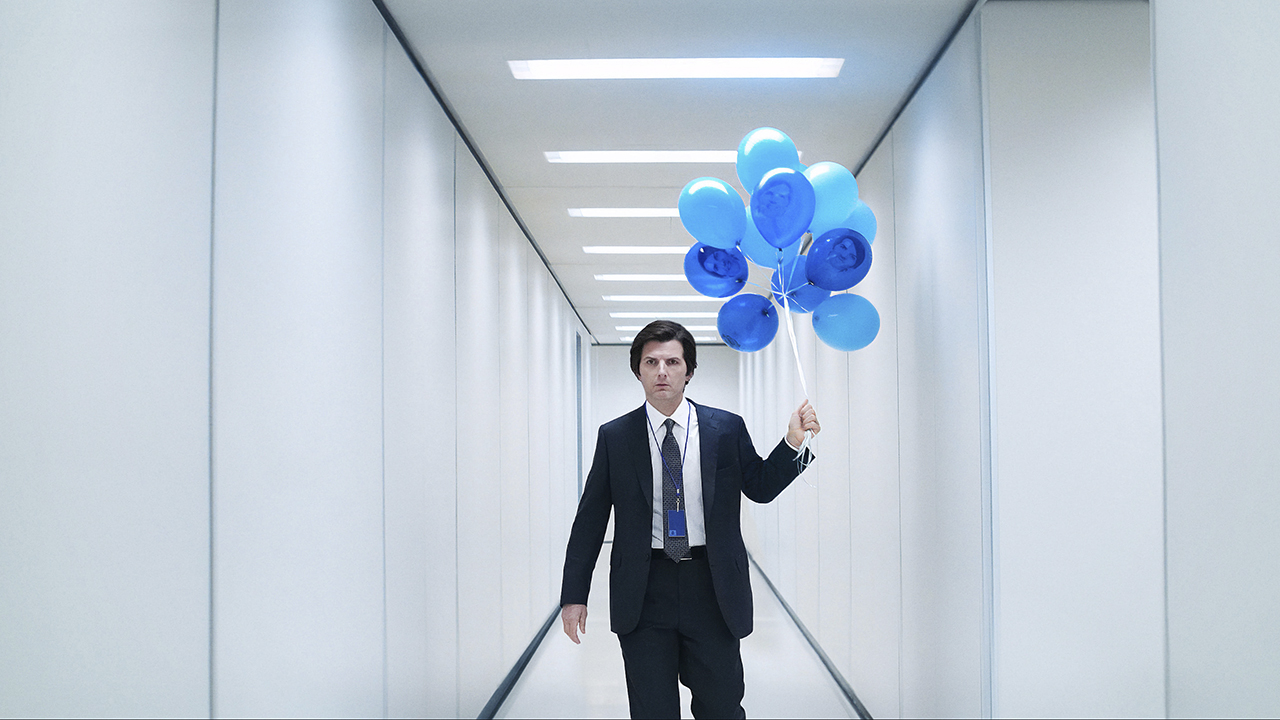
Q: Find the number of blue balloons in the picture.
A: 11